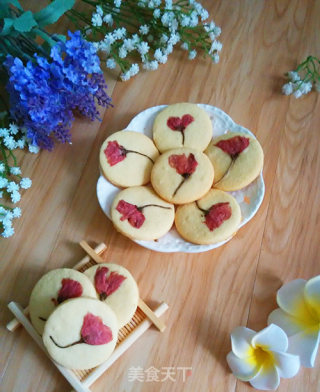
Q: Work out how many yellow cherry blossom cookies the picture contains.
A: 9